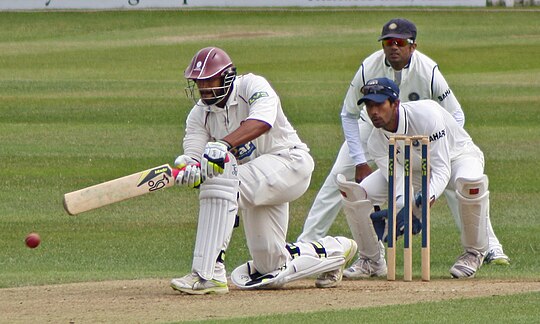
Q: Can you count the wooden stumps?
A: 3